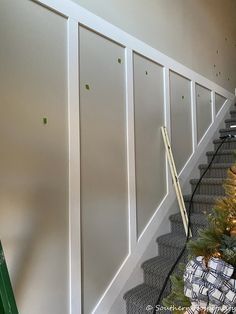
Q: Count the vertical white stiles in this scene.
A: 5